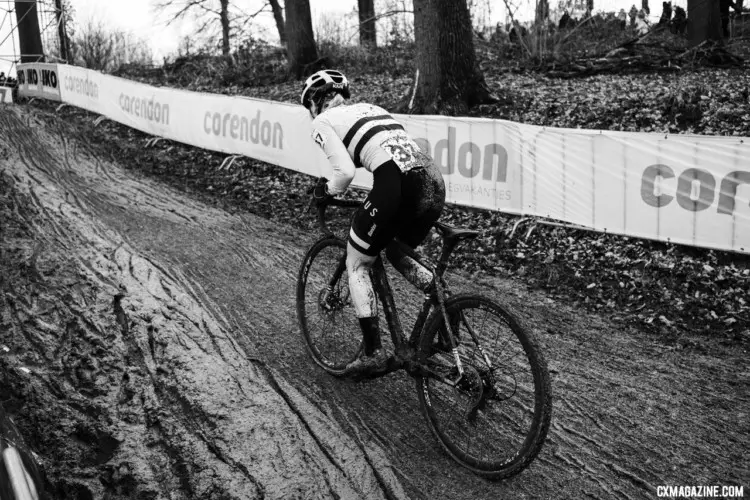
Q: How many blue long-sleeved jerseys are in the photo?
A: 0